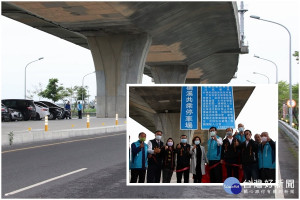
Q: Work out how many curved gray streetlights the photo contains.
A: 6